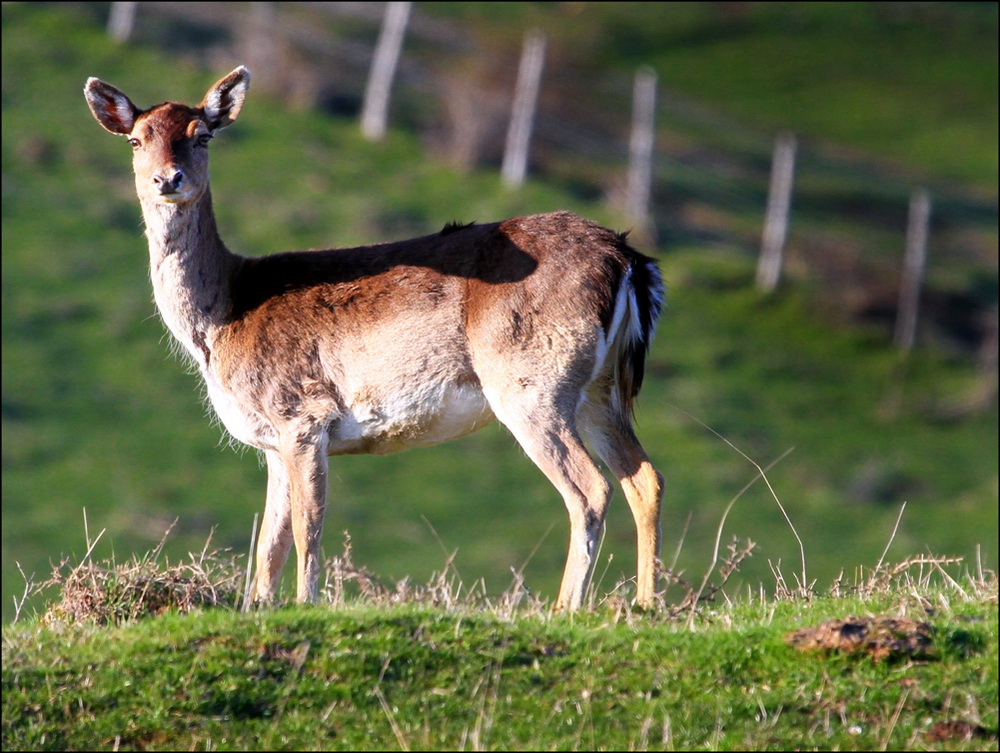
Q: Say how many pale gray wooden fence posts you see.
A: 6